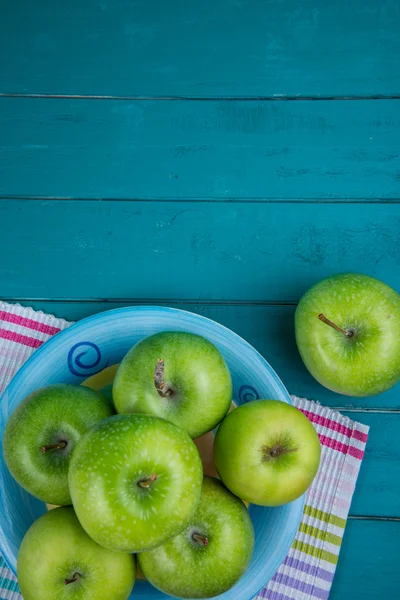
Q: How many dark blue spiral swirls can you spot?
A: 2